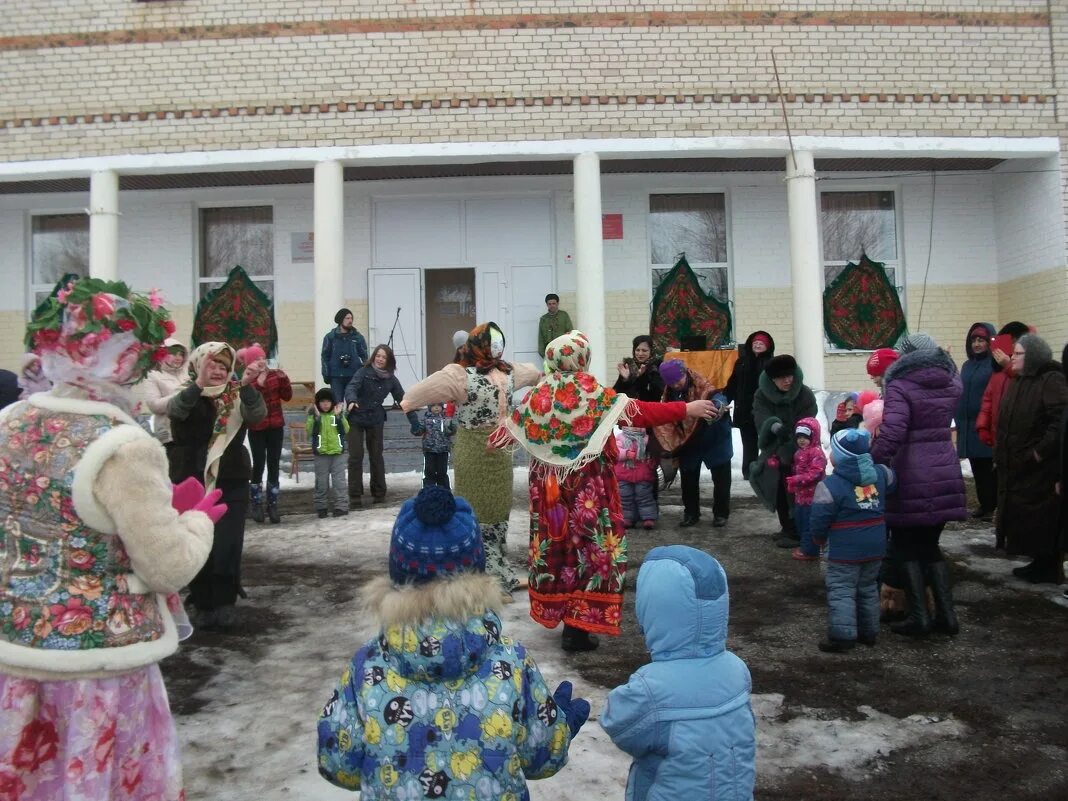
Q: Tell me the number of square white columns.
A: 0